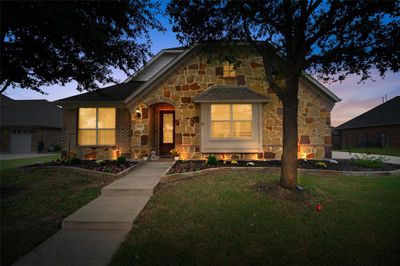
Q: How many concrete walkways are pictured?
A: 1